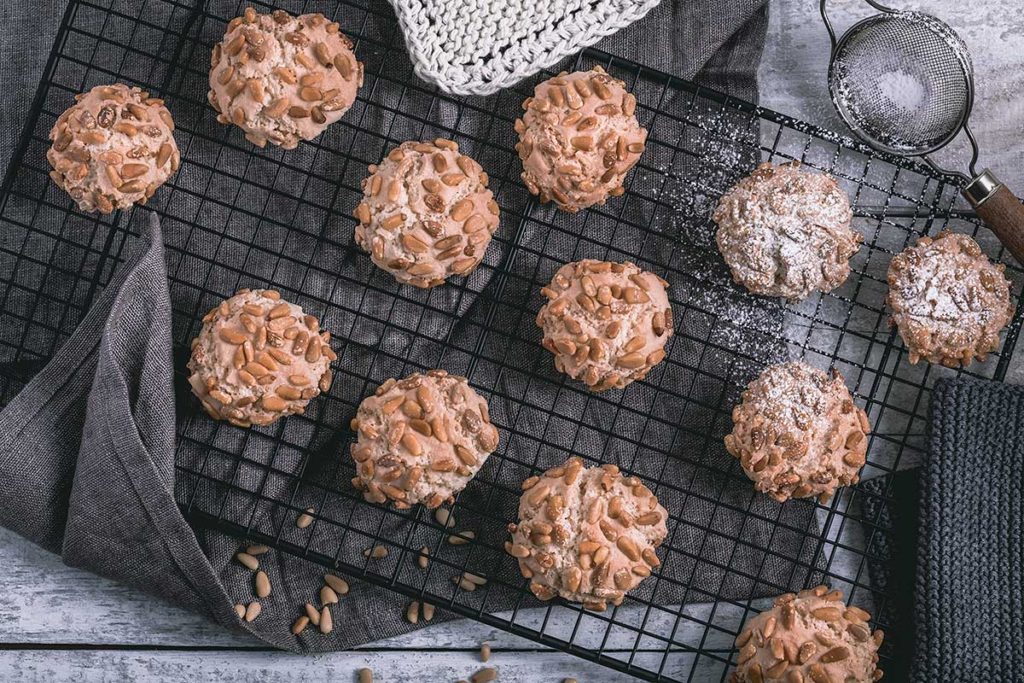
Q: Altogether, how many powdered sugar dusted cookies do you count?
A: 3